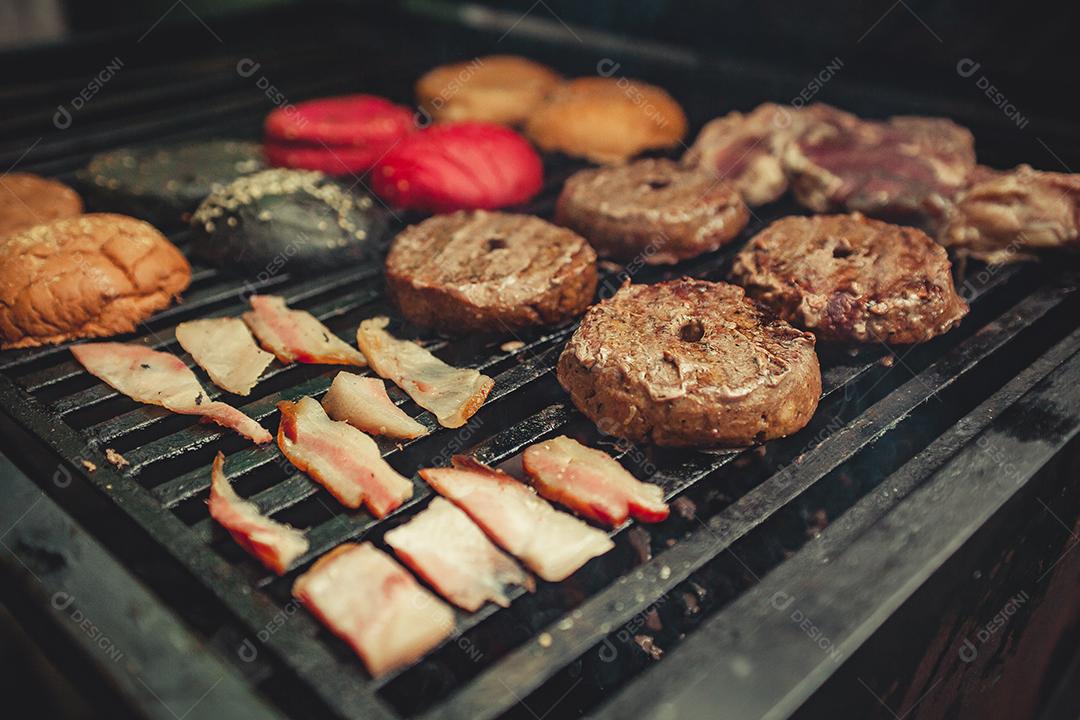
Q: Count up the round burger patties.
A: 4